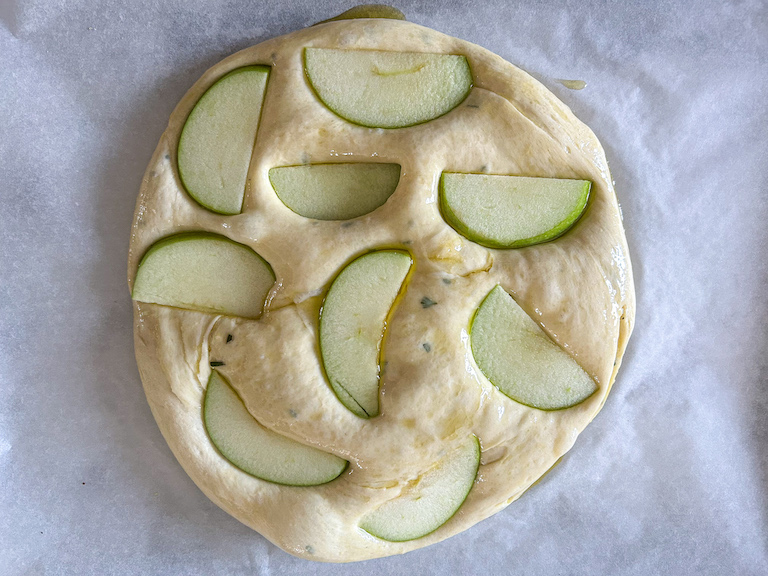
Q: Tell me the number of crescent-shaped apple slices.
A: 9